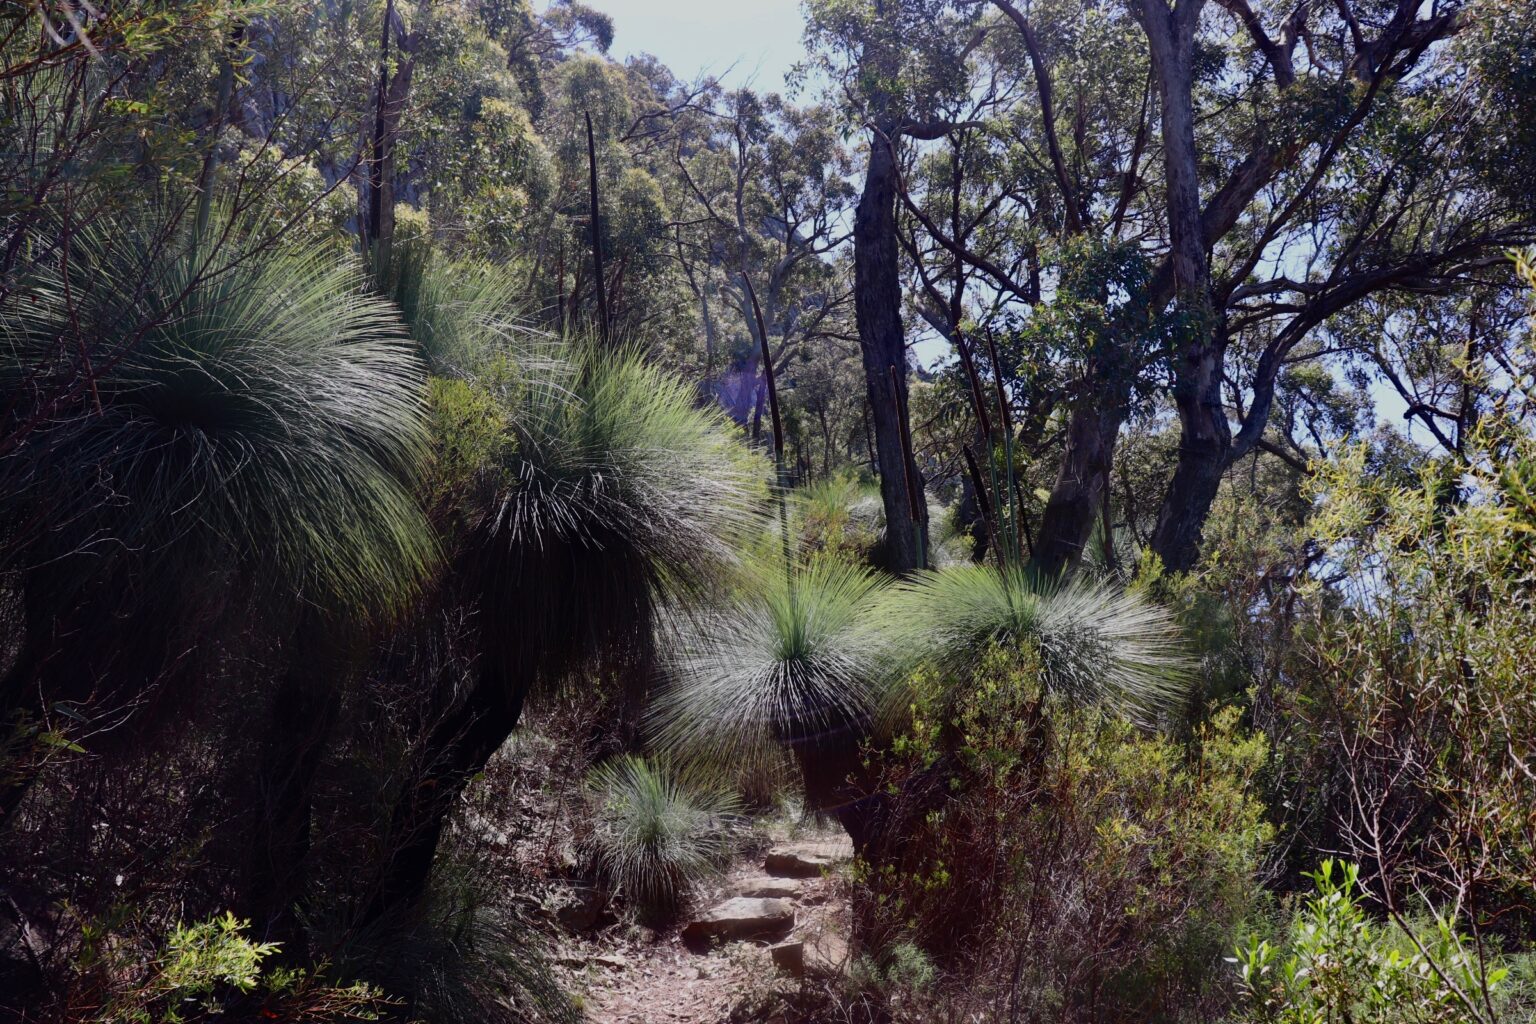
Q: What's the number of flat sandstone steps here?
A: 3